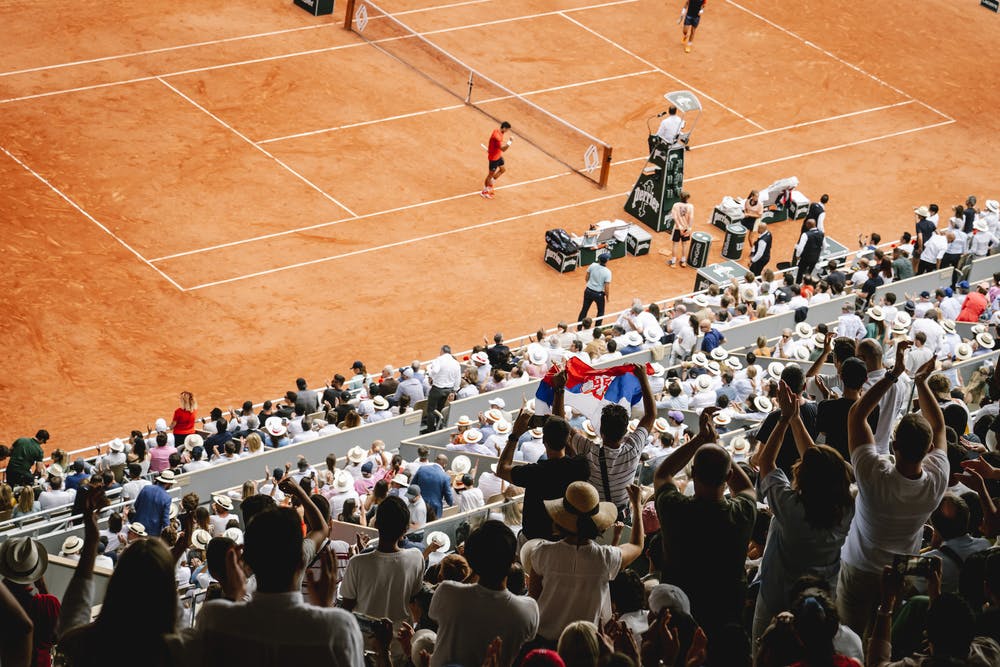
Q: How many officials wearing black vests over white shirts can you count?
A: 3